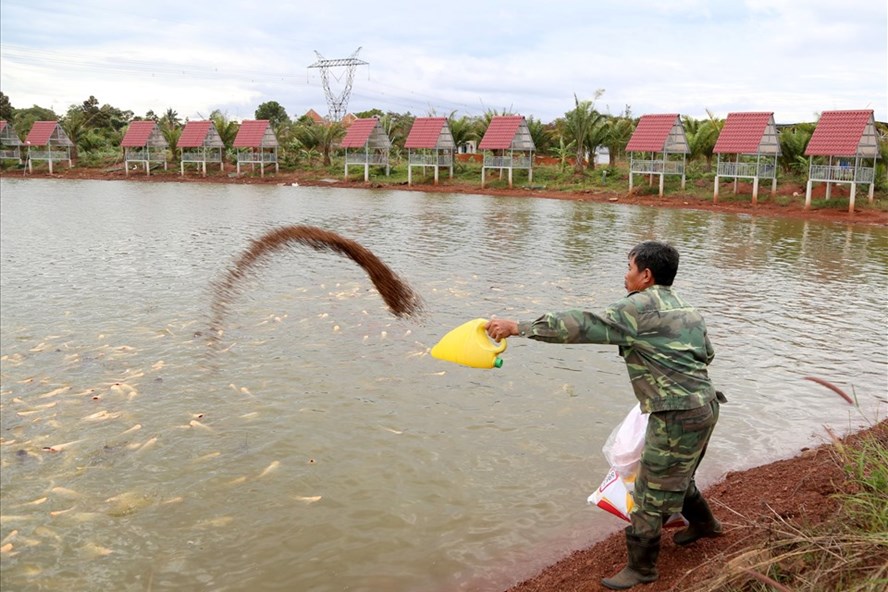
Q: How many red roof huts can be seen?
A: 11